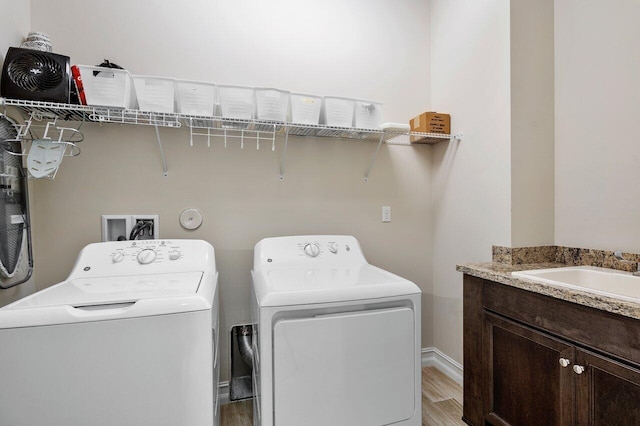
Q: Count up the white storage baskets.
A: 8